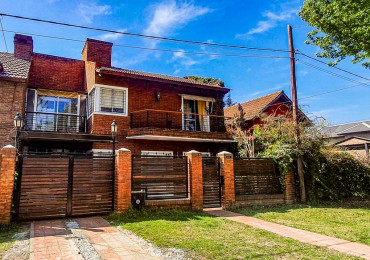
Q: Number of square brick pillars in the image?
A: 5